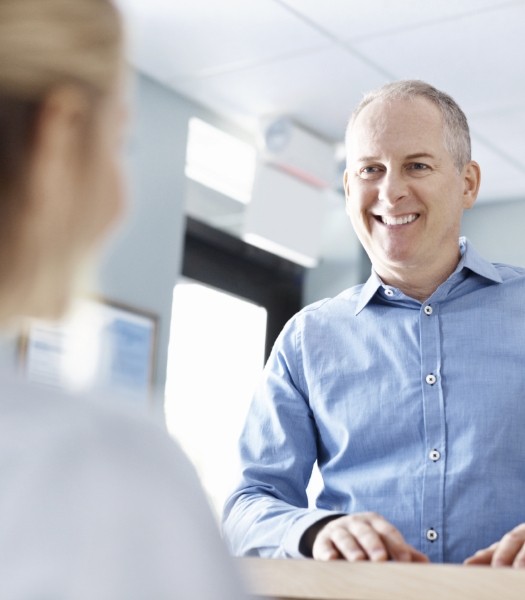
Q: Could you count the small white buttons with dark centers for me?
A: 5